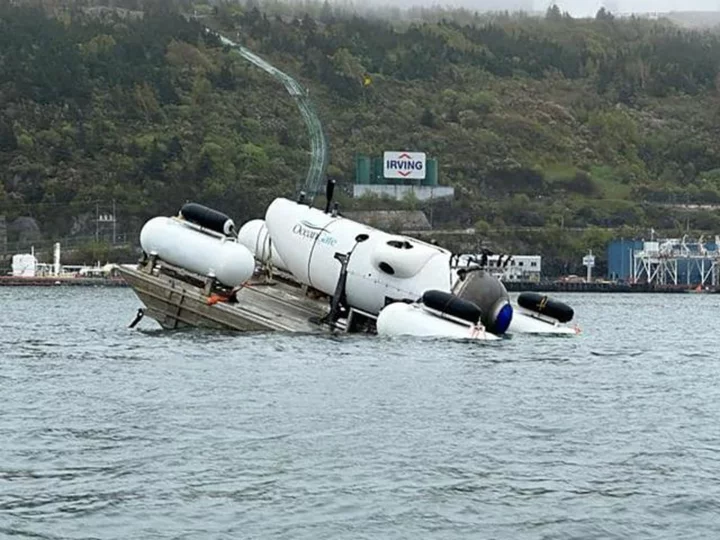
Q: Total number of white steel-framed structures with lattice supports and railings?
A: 1